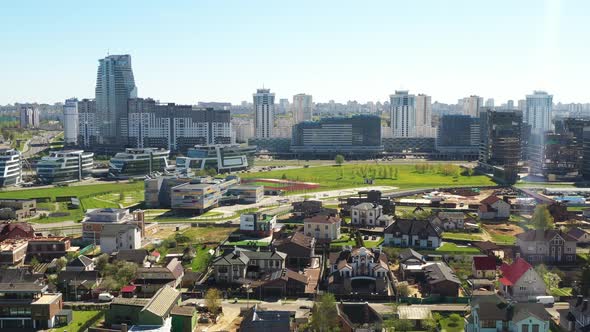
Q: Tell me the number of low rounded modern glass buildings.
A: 4